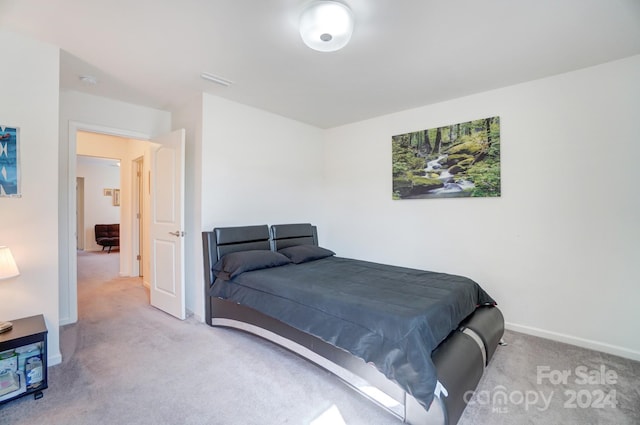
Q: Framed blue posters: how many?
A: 1